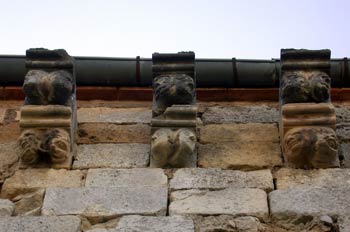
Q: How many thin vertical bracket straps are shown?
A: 3